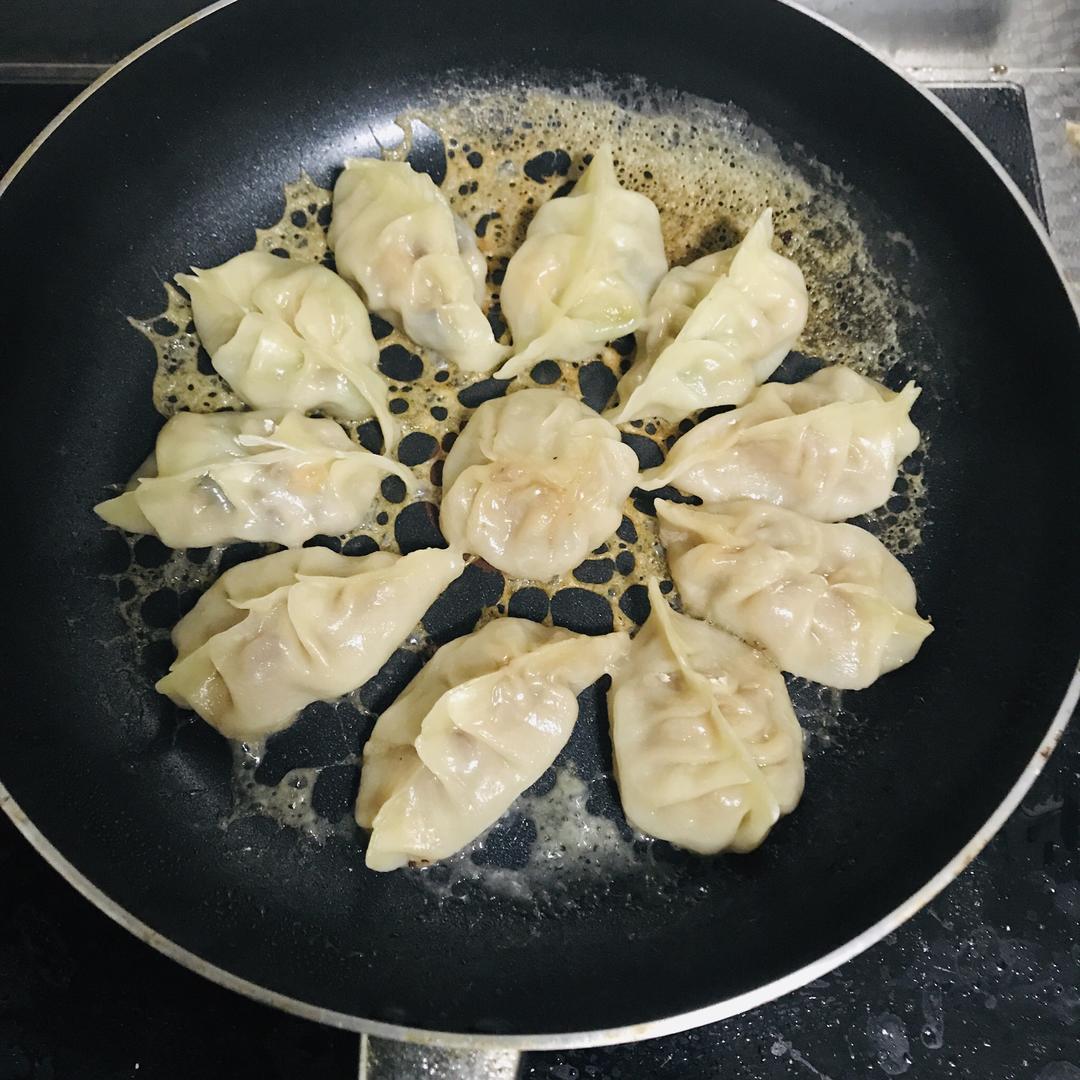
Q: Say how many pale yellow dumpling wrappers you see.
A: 11